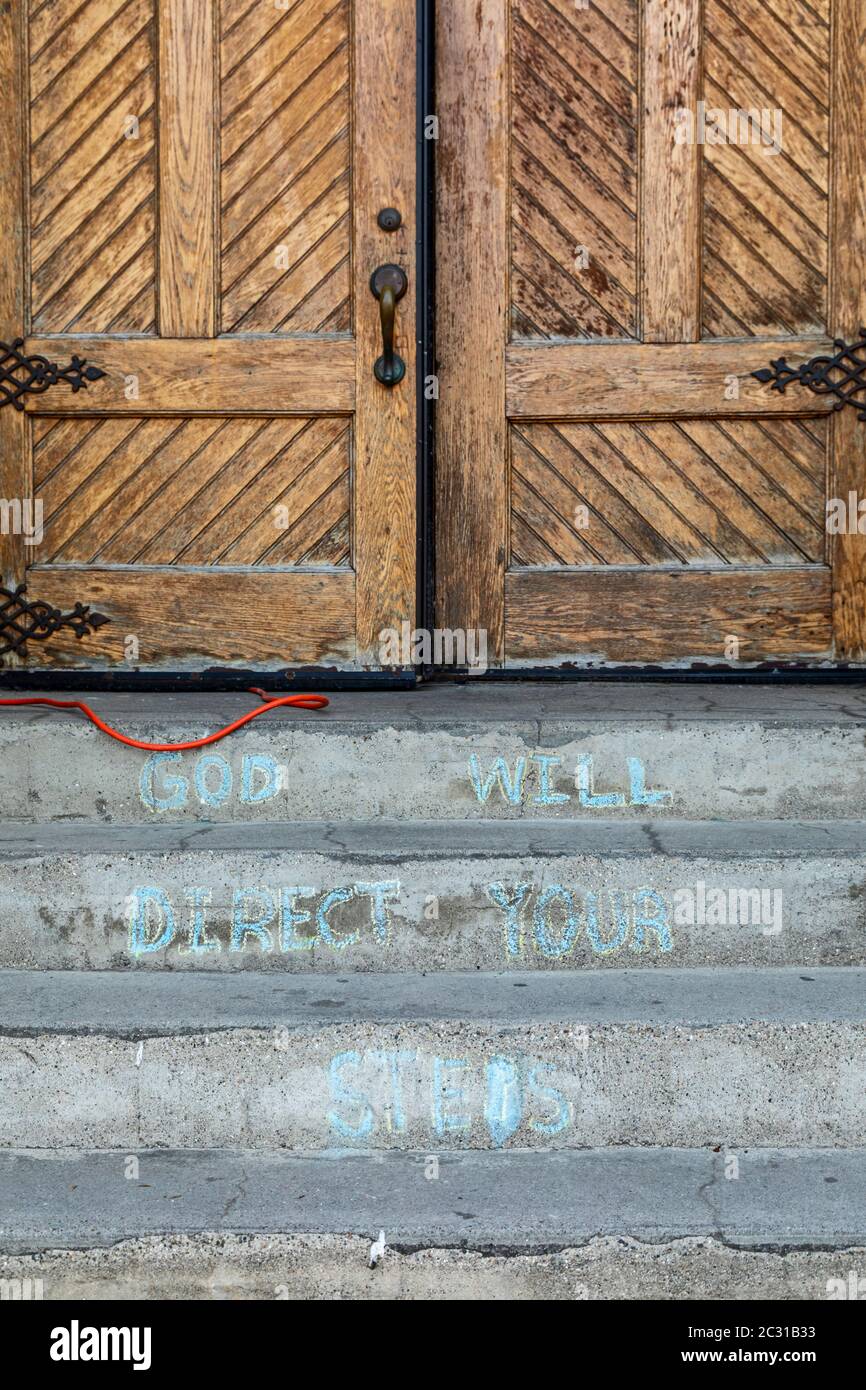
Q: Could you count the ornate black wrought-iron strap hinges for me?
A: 3